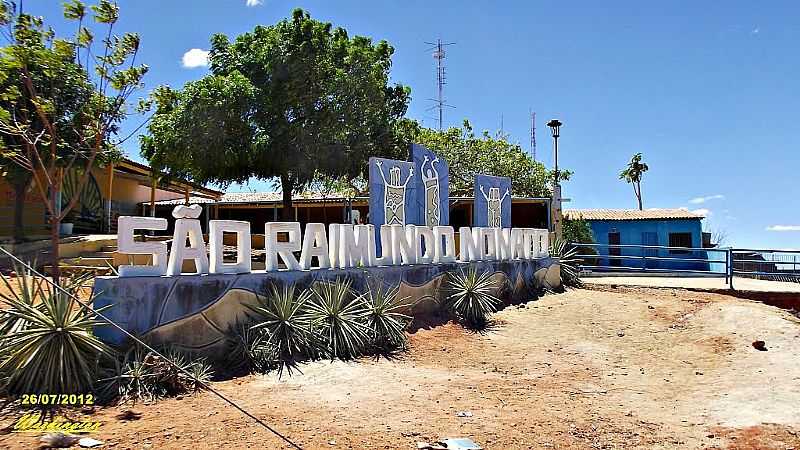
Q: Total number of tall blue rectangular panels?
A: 3